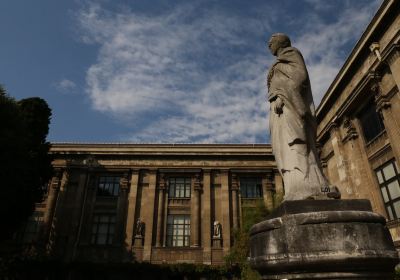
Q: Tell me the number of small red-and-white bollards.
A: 0